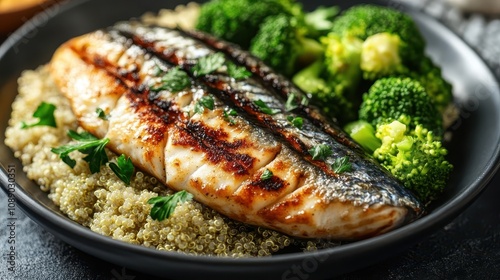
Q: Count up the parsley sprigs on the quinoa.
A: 4